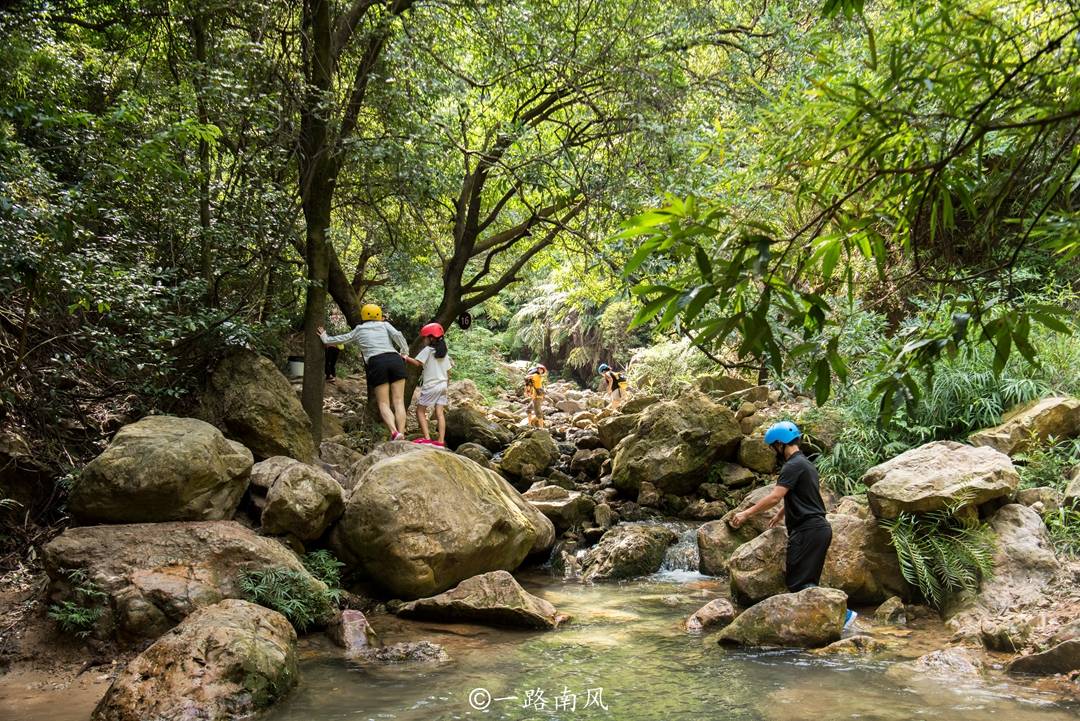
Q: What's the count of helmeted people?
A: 5